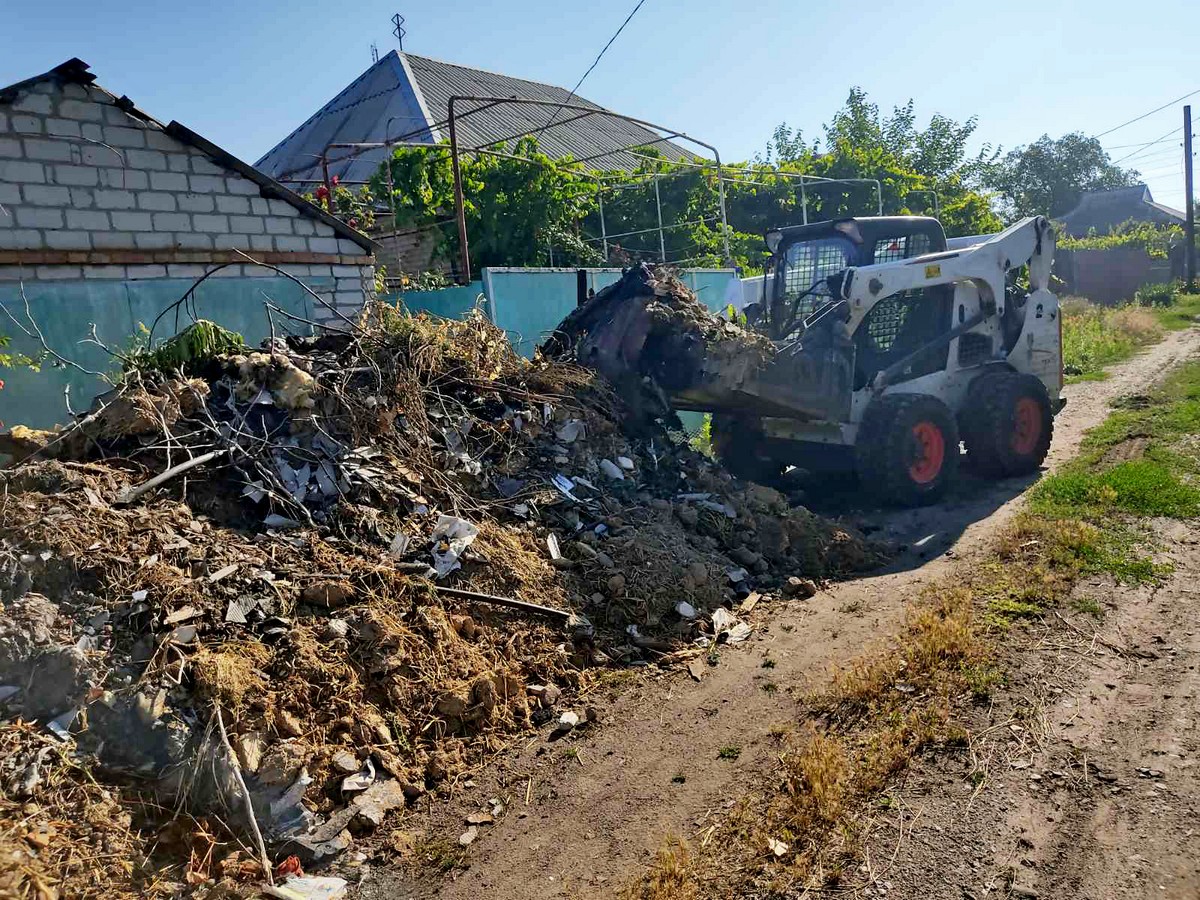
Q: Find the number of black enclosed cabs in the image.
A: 1